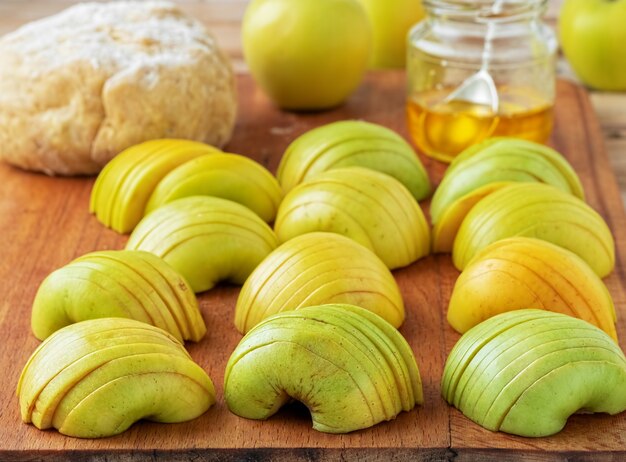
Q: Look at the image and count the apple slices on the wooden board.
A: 12